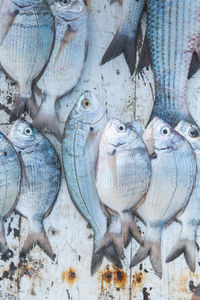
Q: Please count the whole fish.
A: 4